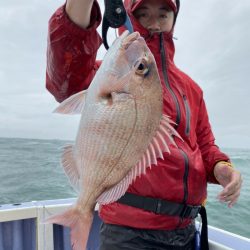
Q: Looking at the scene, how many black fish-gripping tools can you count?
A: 1